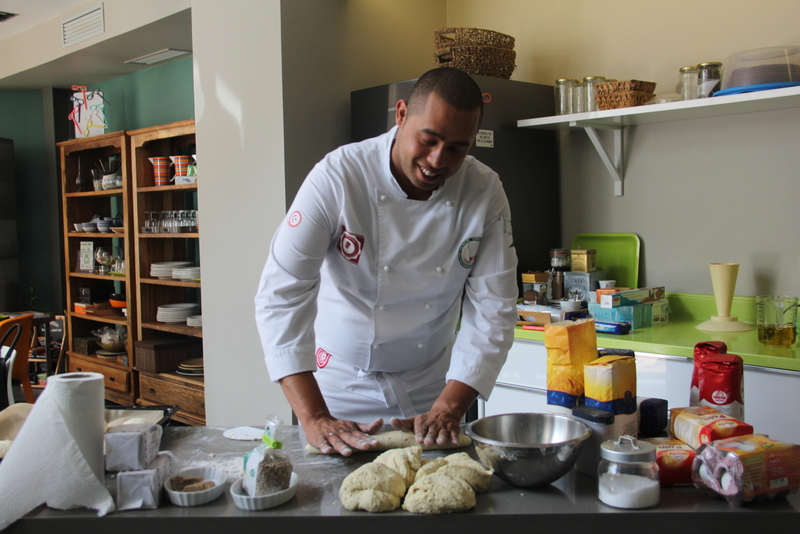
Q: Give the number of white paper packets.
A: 2